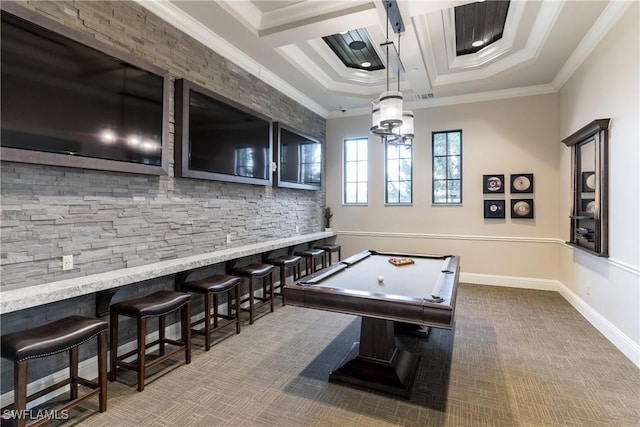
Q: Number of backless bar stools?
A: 7